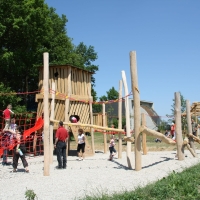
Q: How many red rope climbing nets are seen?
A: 1